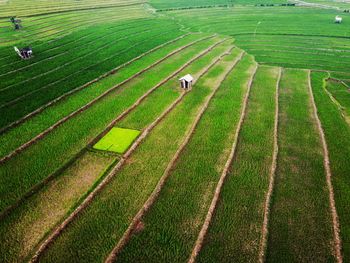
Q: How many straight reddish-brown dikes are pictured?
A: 8